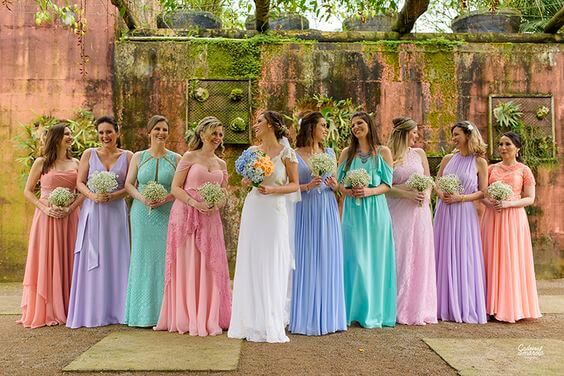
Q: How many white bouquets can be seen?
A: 9